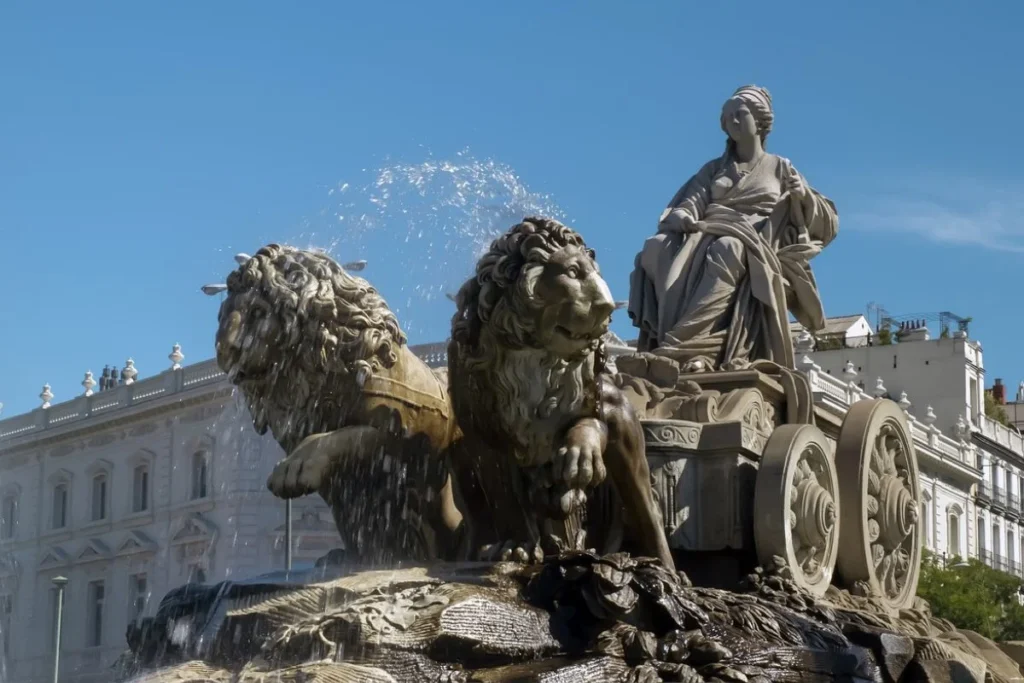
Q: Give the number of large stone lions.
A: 2